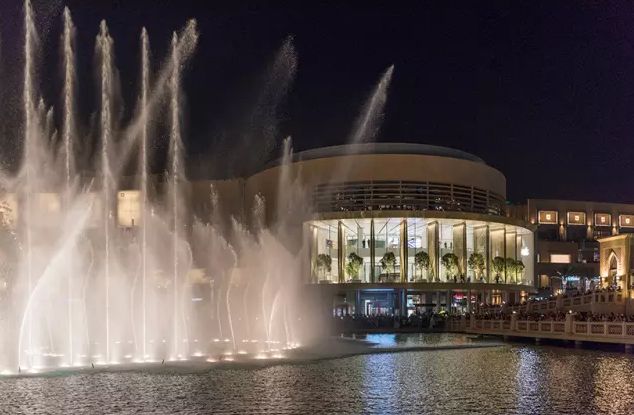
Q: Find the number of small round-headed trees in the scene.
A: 9